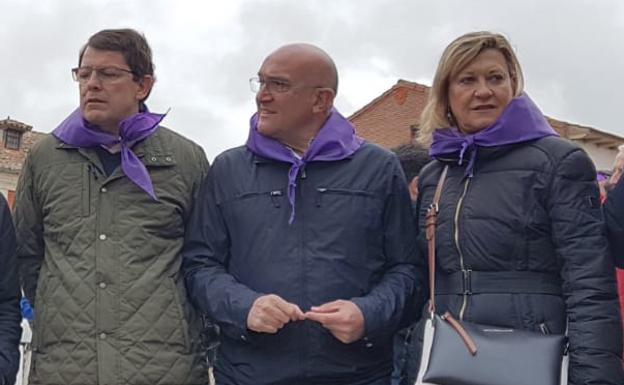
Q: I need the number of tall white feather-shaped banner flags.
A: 0